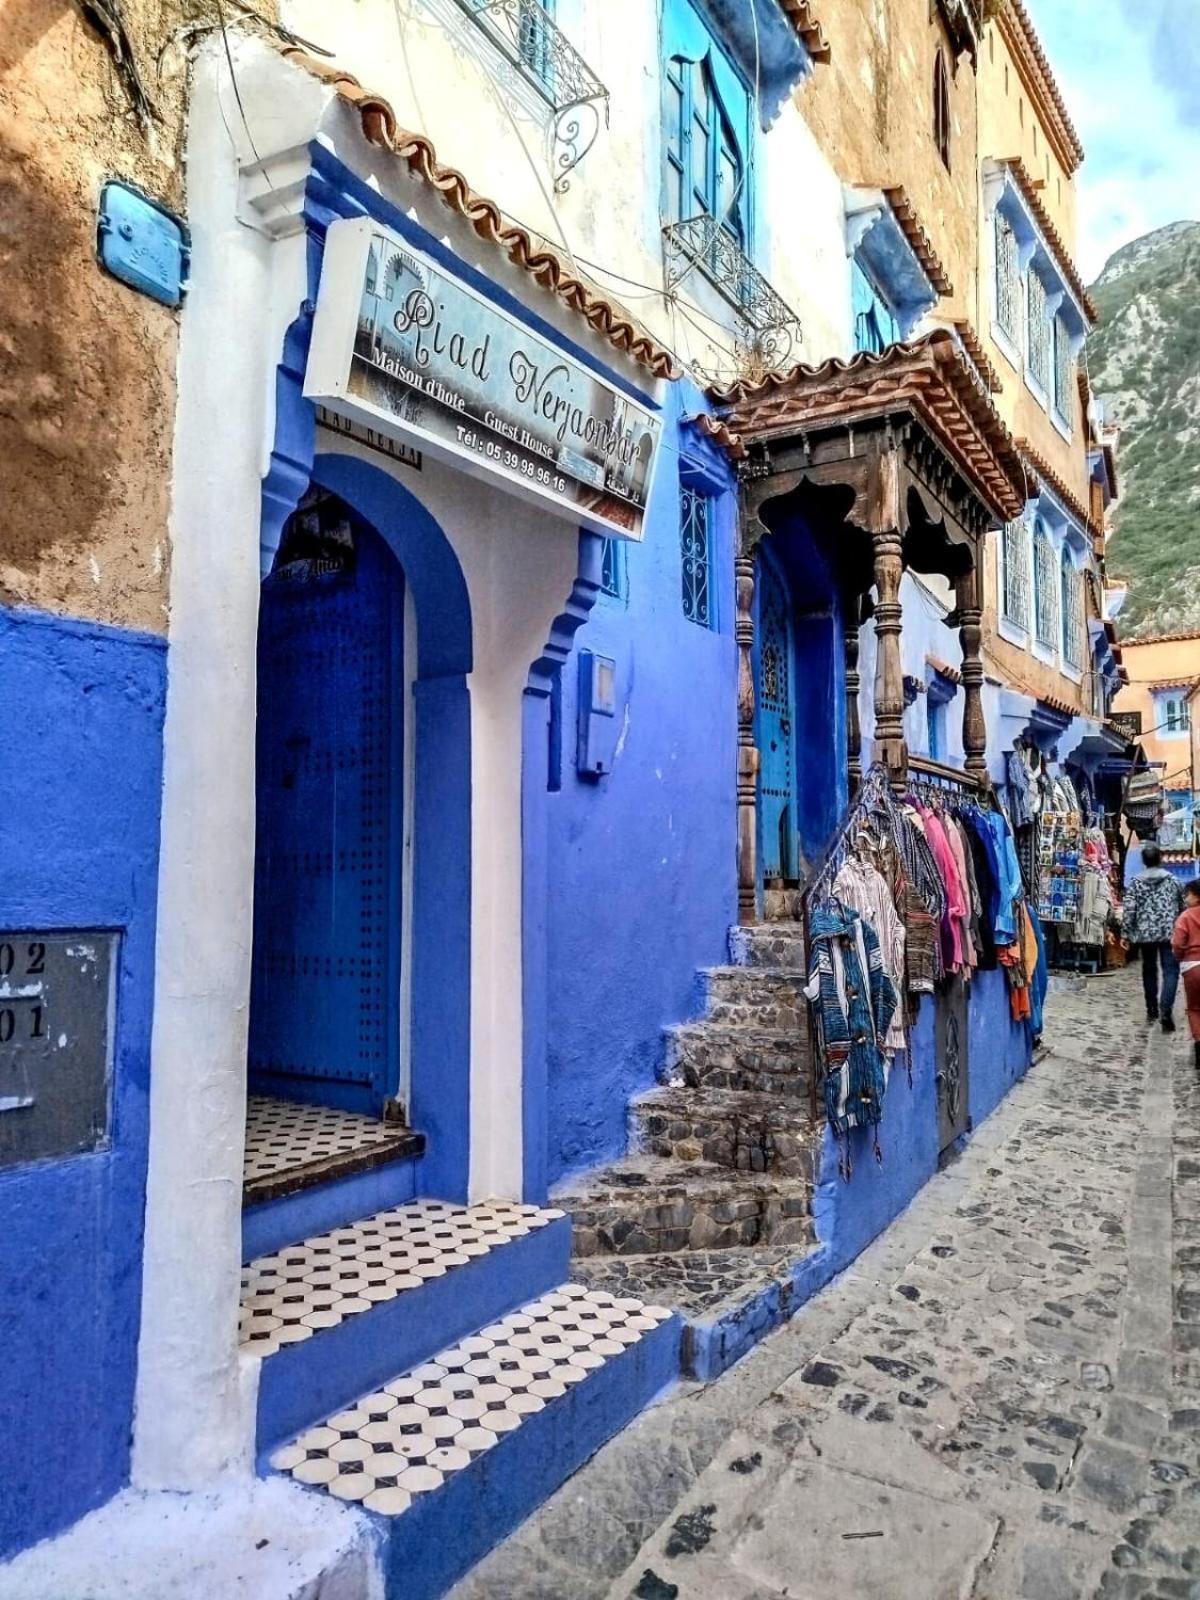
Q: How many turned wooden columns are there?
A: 4